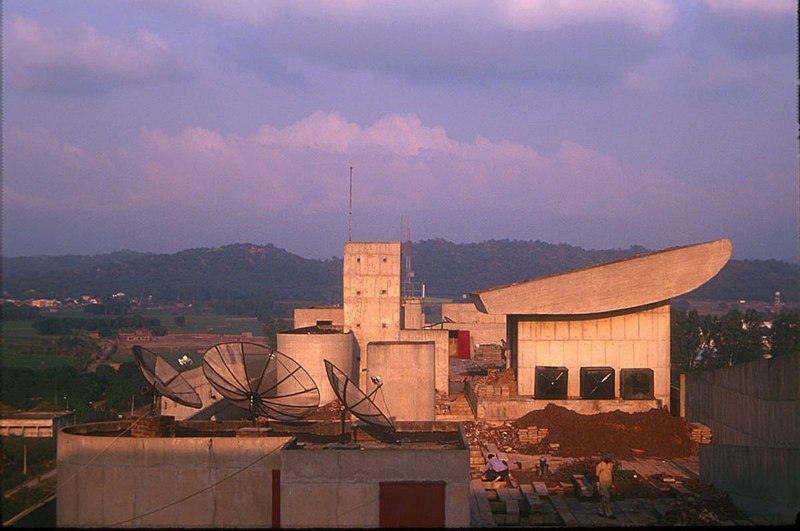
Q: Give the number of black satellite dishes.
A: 3